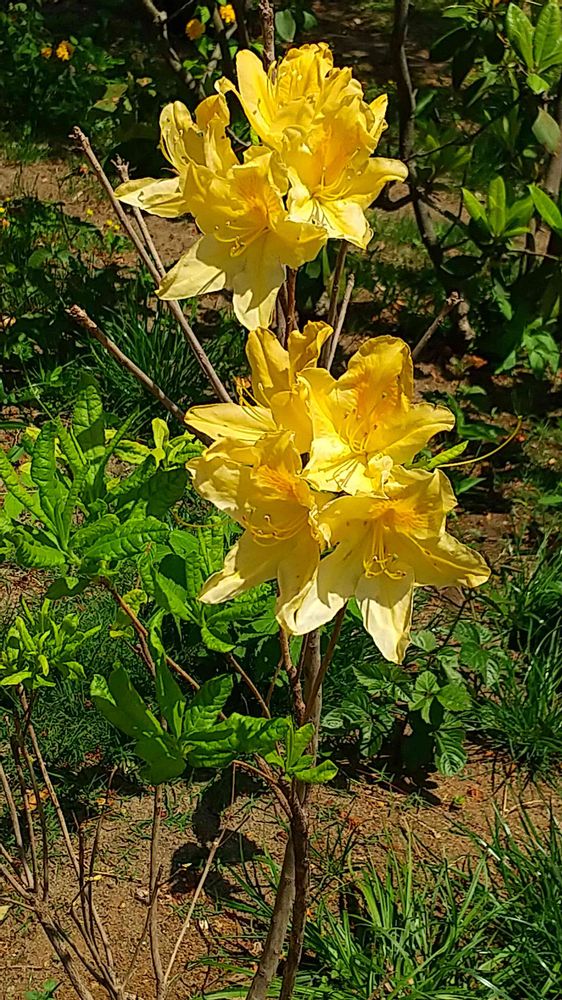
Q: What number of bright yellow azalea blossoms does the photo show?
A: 8